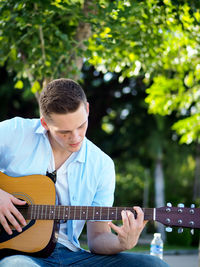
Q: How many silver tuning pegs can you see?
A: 6